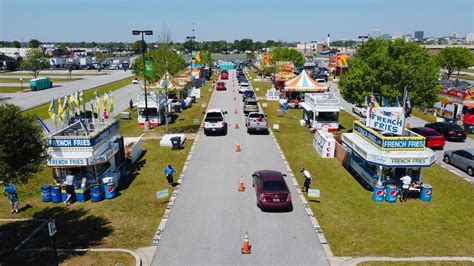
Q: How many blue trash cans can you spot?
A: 9